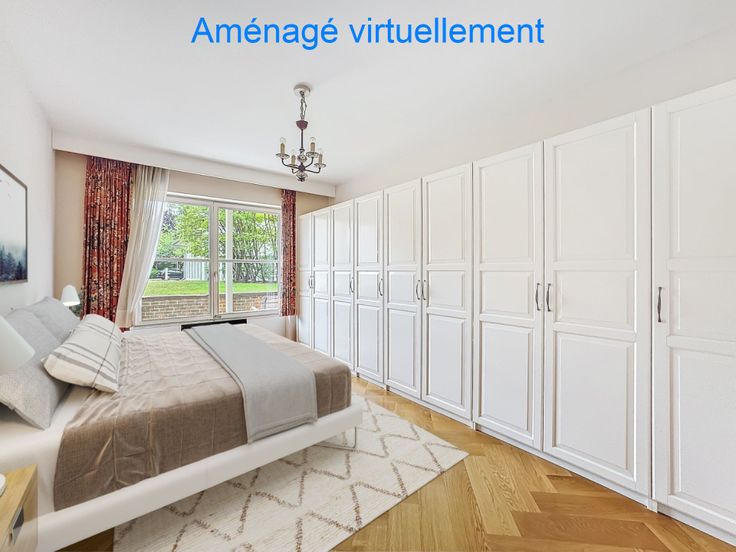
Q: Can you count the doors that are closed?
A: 9